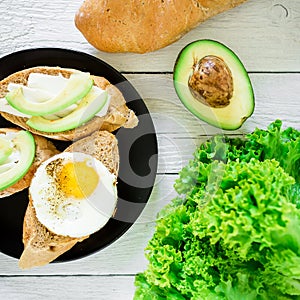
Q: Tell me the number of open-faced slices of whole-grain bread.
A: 3